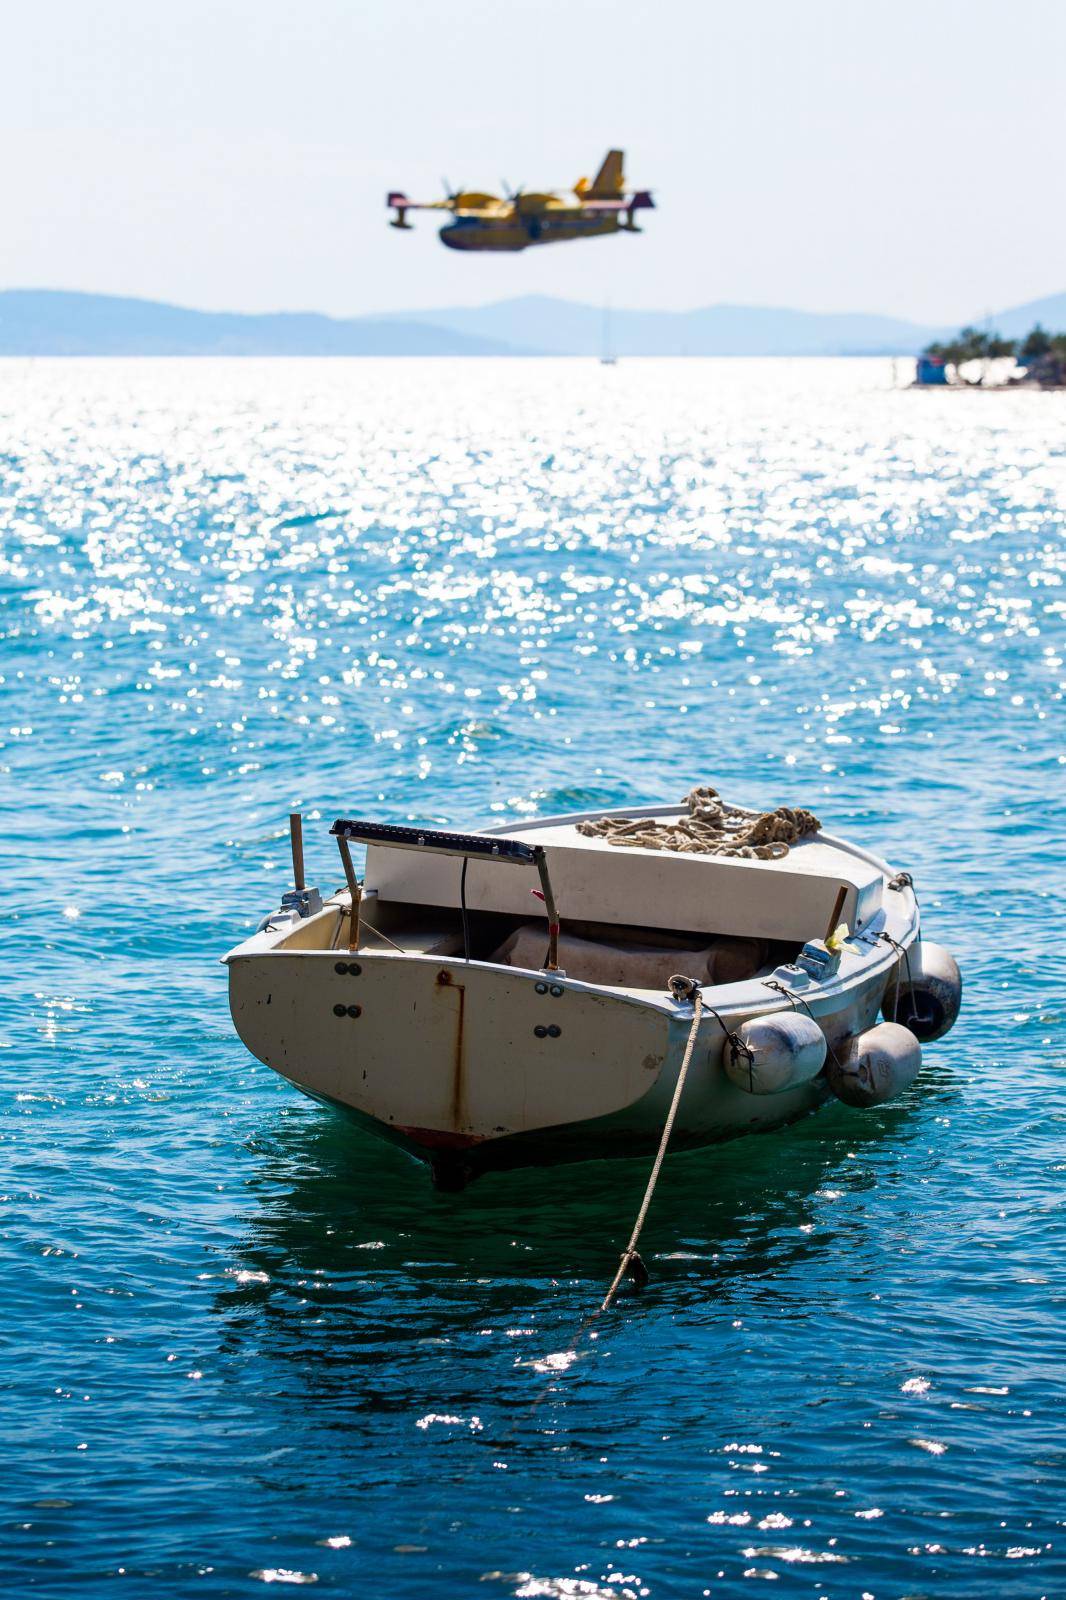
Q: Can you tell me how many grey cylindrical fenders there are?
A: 3